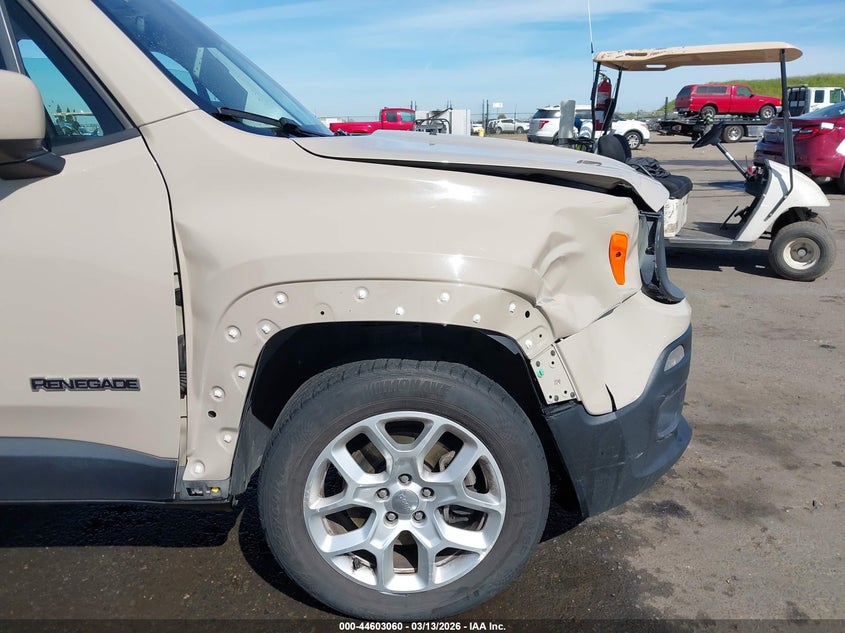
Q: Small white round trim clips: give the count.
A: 13